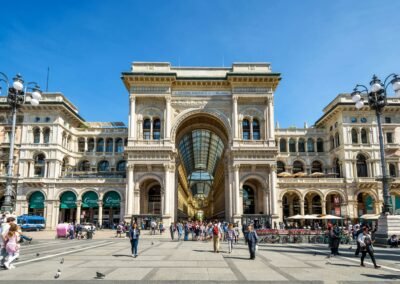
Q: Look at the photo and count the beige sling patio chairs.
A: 0